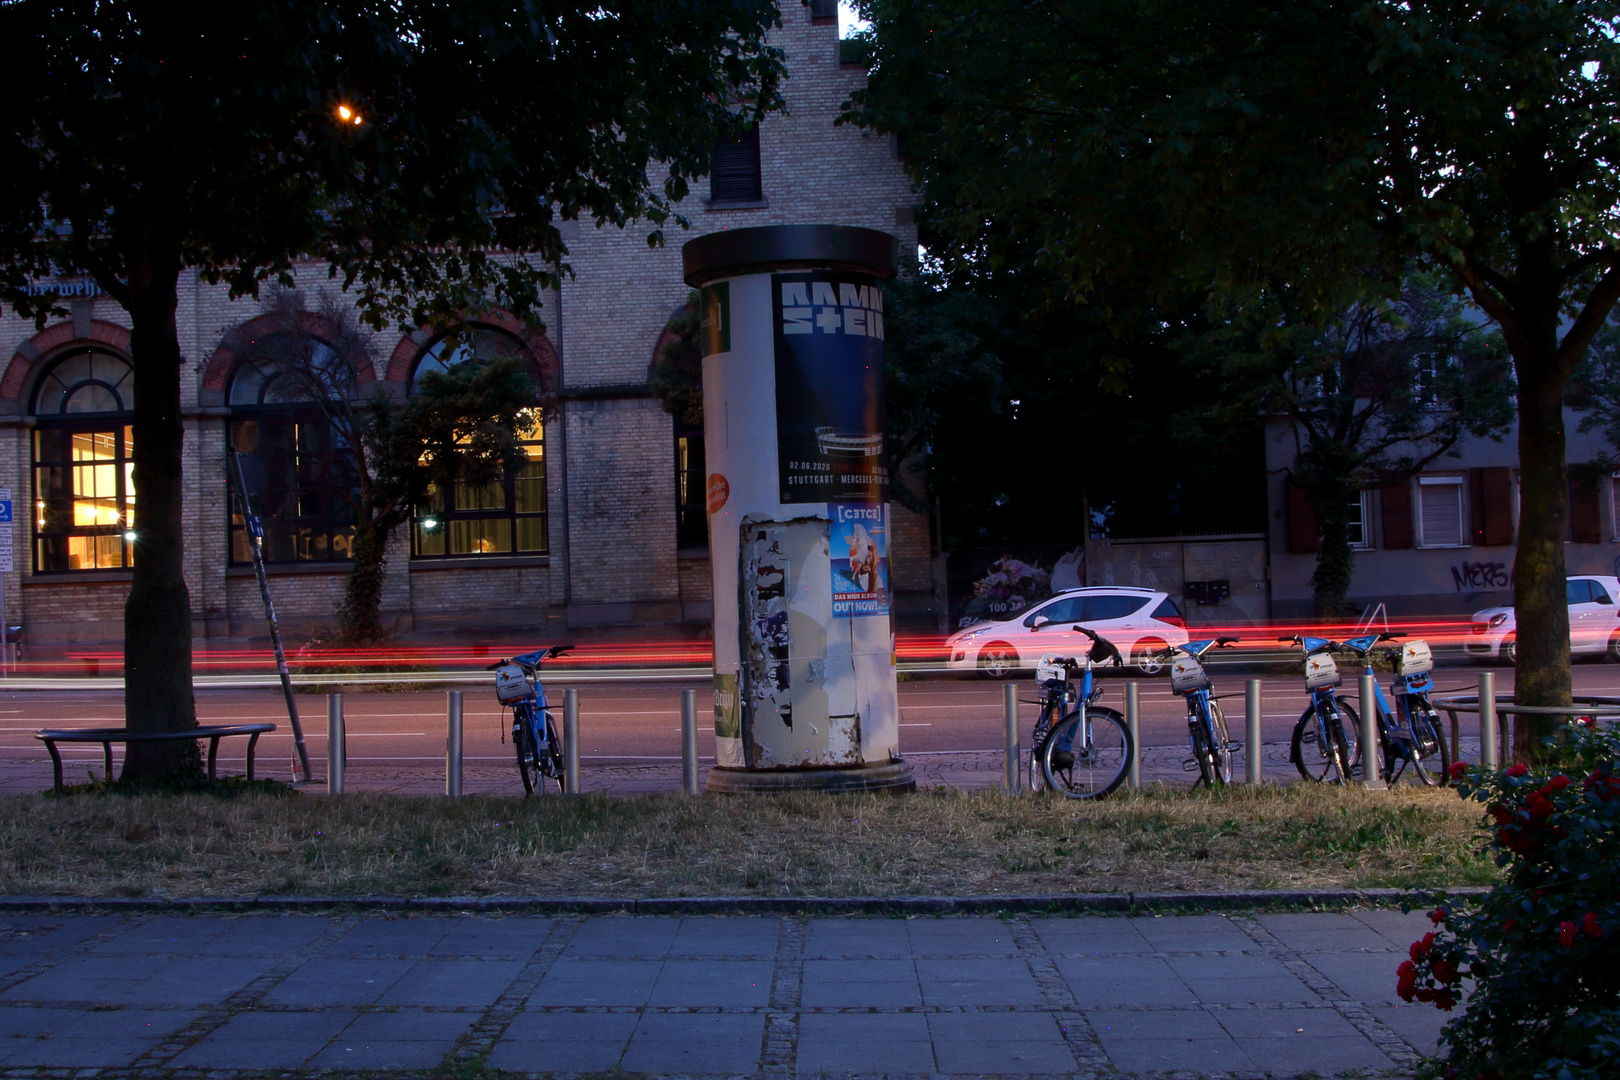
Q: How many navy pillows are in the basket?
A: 0